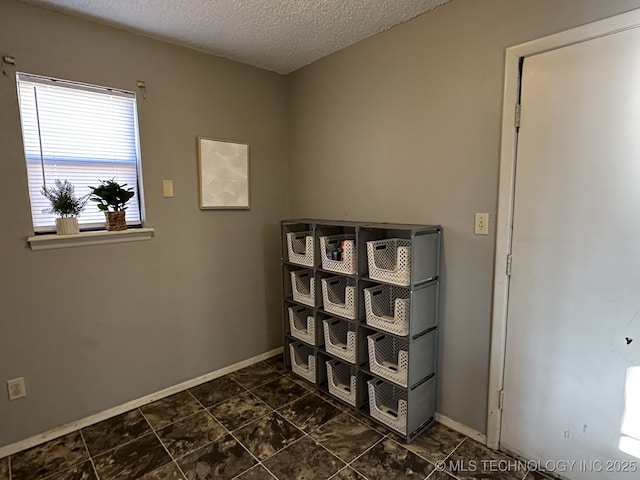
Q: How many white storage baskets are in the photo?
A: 12